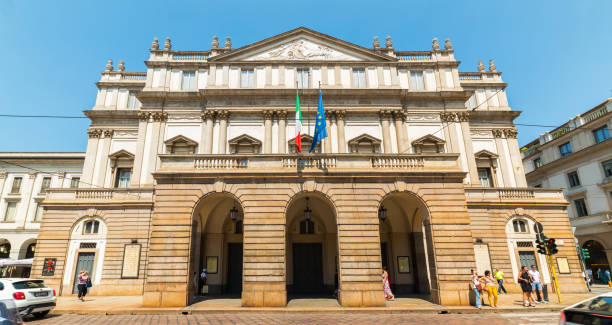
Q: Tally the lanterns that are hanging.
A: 3